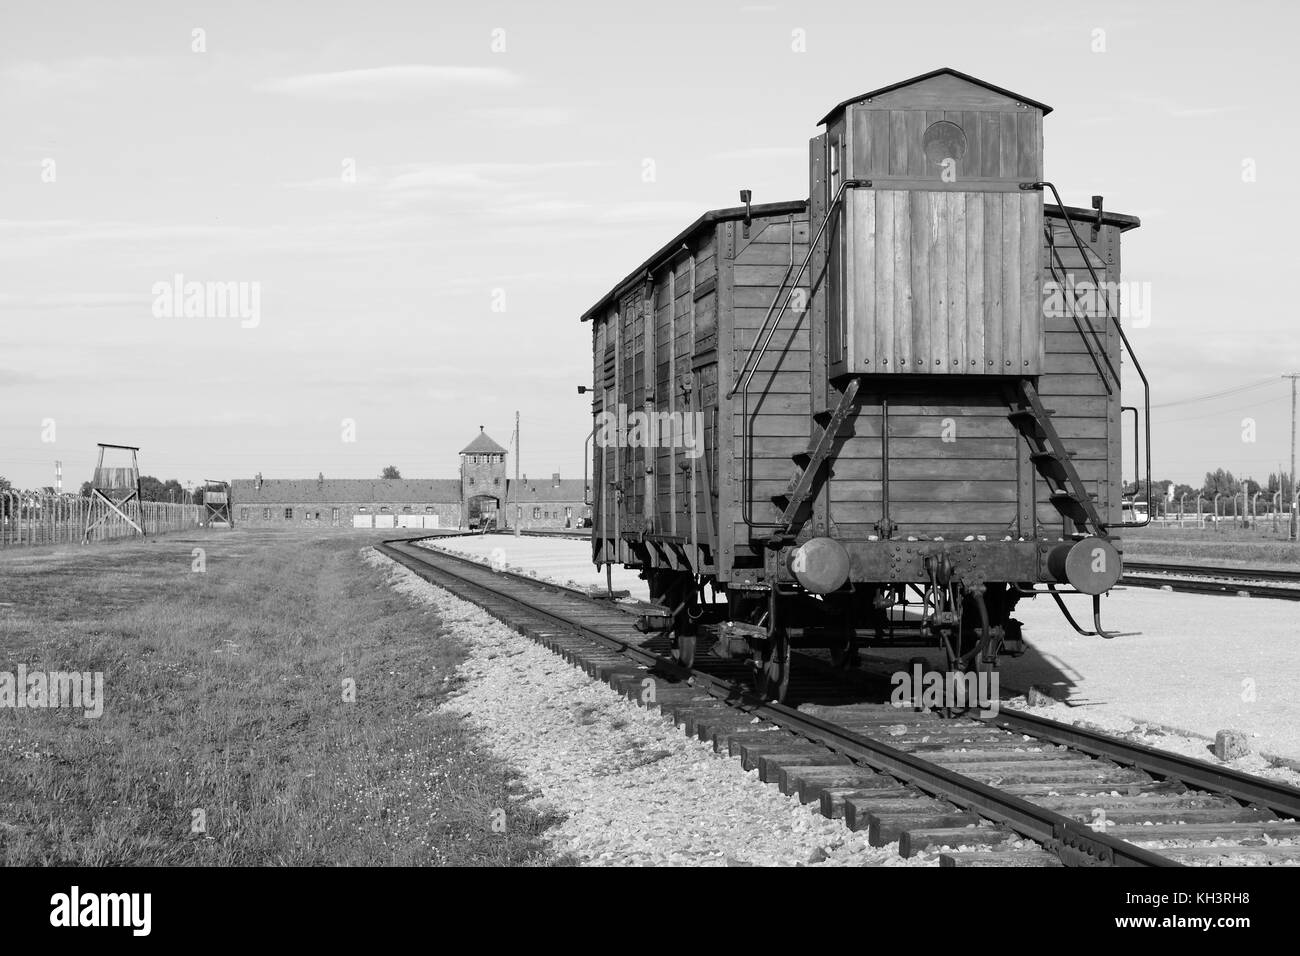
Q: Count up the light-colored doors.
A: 4